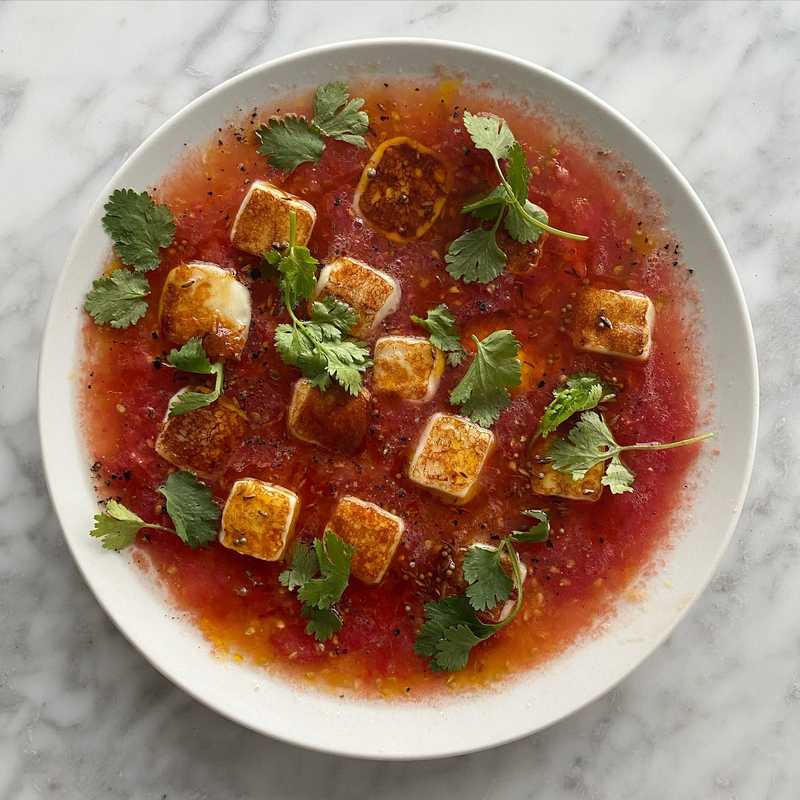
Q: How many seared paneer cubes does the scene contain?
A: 14